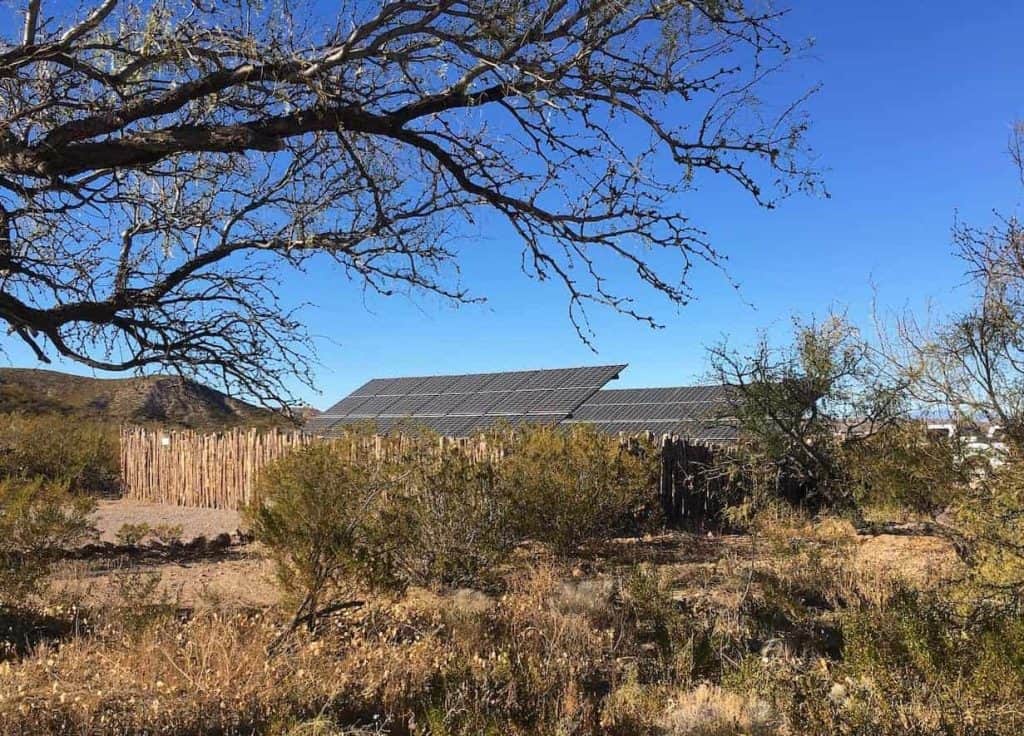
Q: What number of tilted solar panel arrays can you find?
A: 2